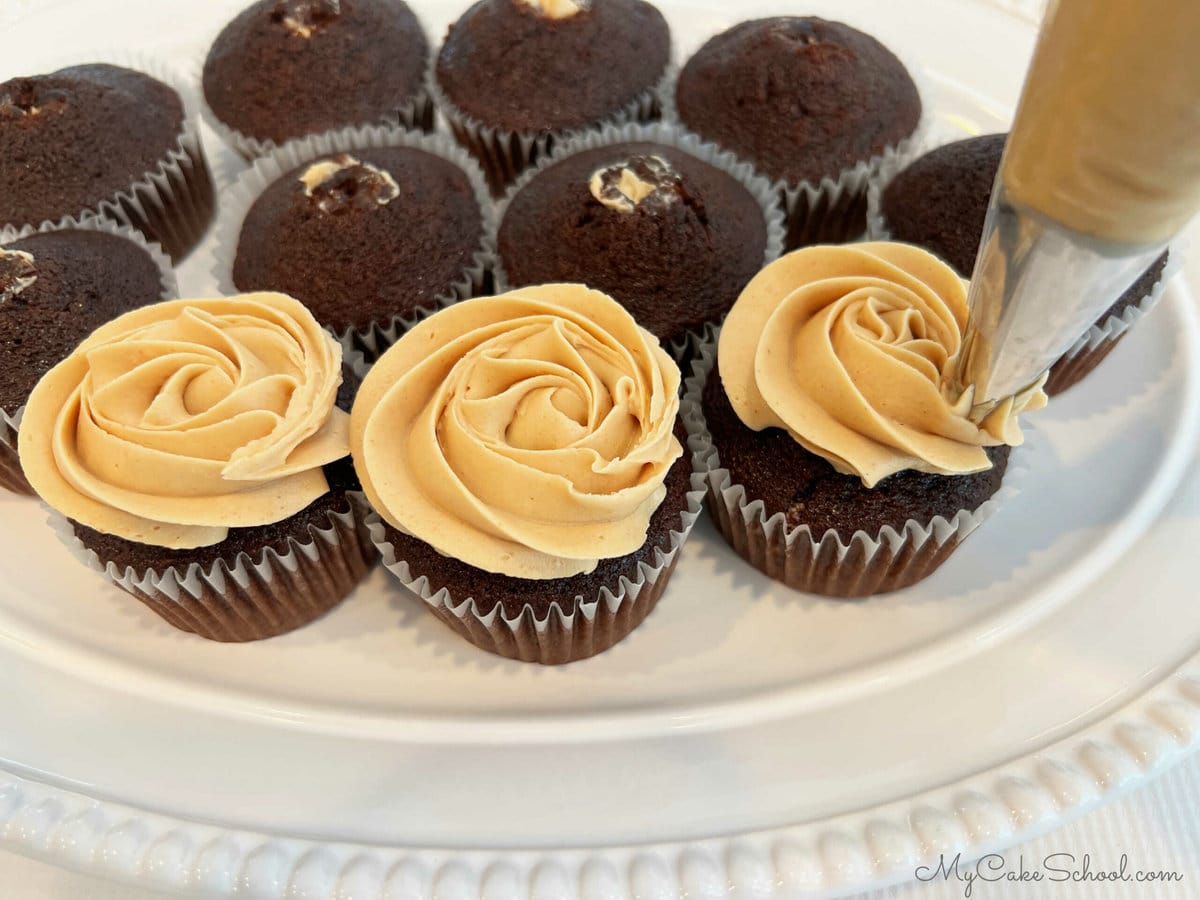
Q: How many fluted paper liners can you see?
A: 11